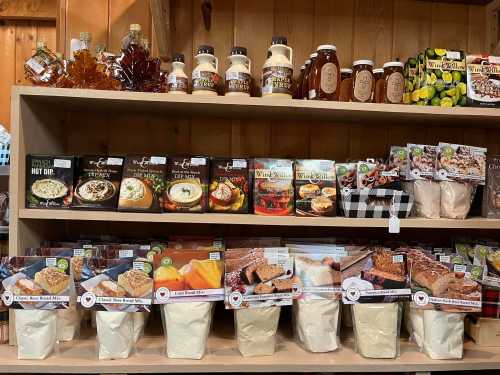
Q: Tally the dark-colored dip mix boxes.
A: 5